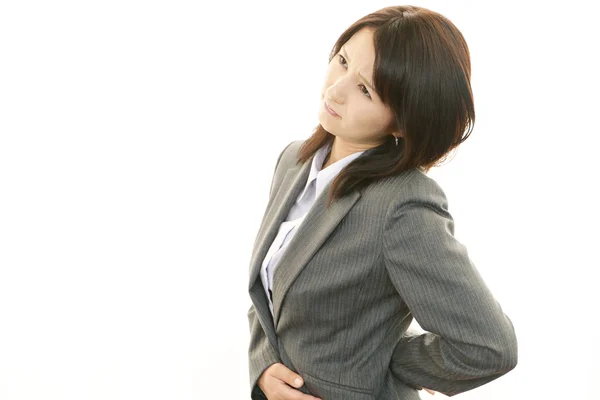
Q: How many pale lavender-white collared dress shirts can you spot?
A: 1